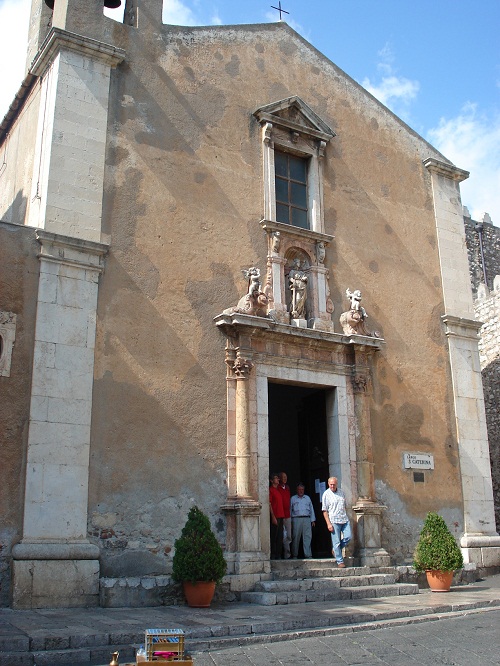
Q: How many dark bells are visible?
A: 2